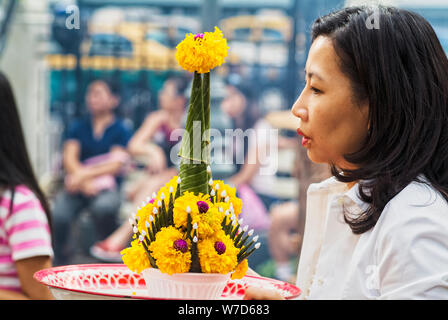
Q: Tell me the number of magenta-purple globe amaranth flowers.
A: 4